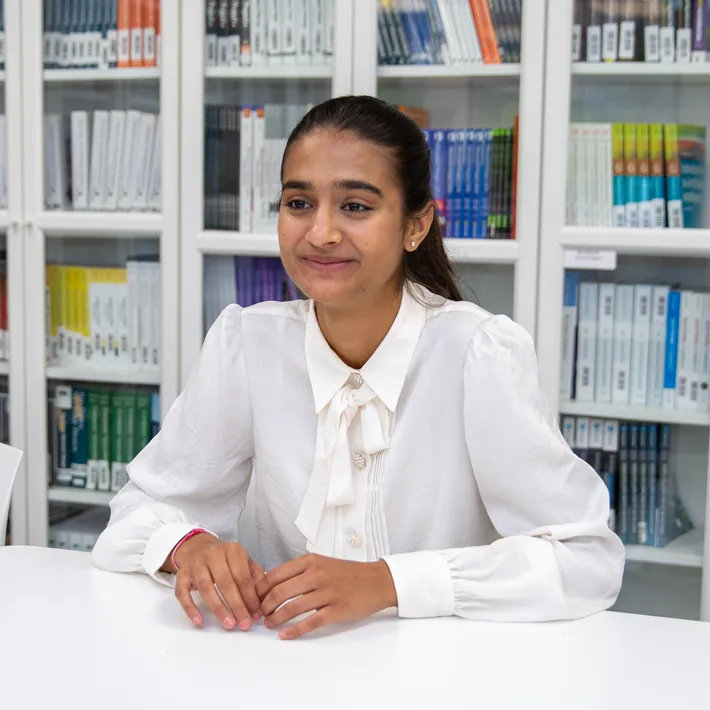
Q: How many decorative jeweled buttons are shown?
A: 3